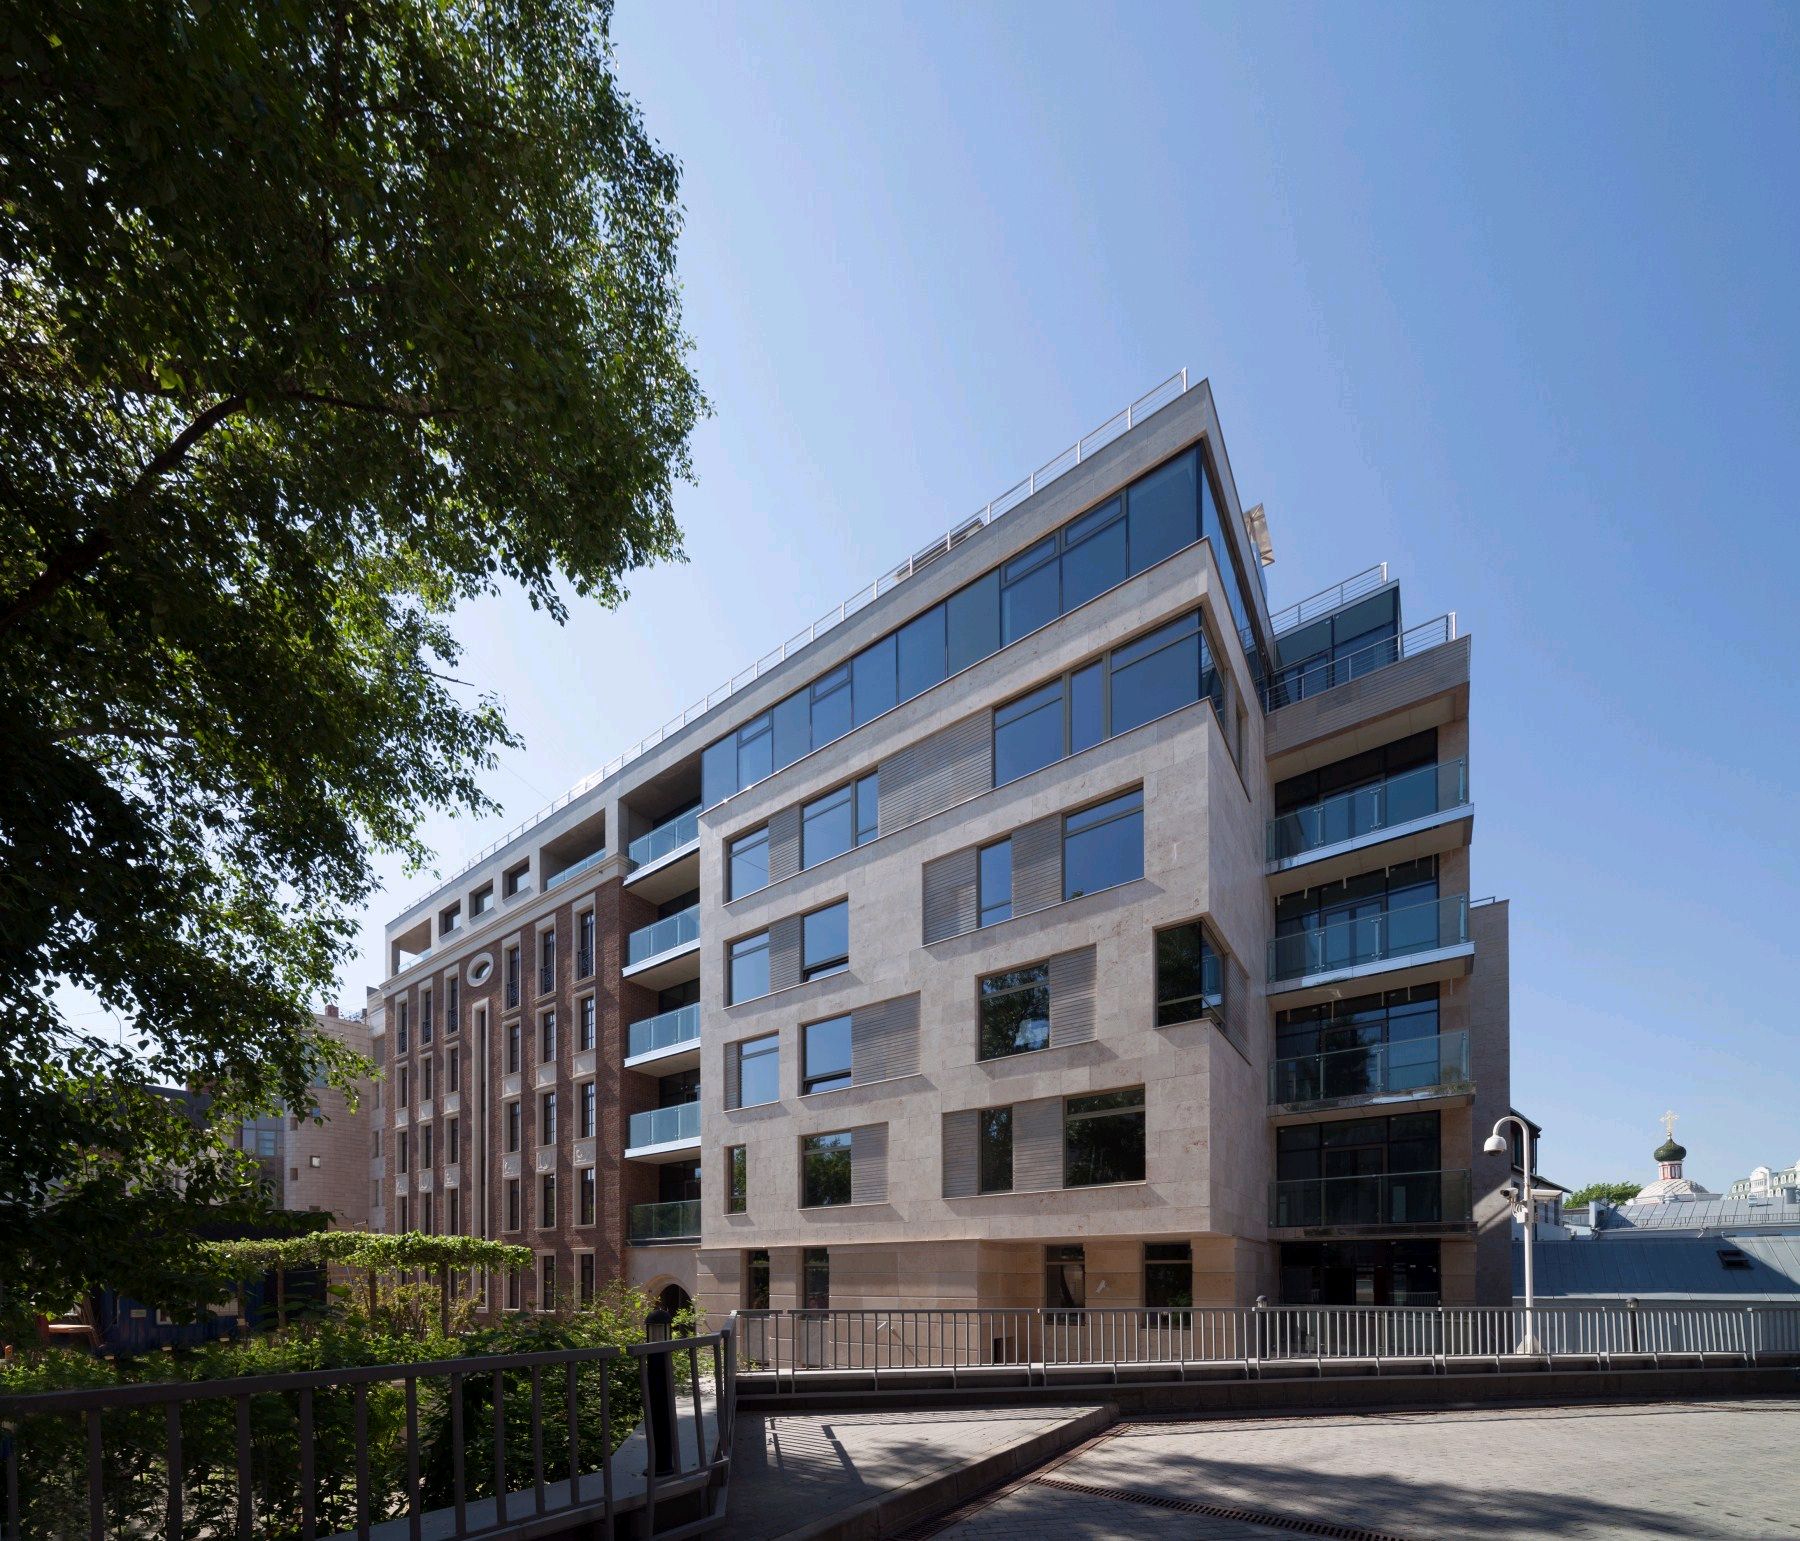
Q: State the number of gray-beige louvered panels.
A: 12